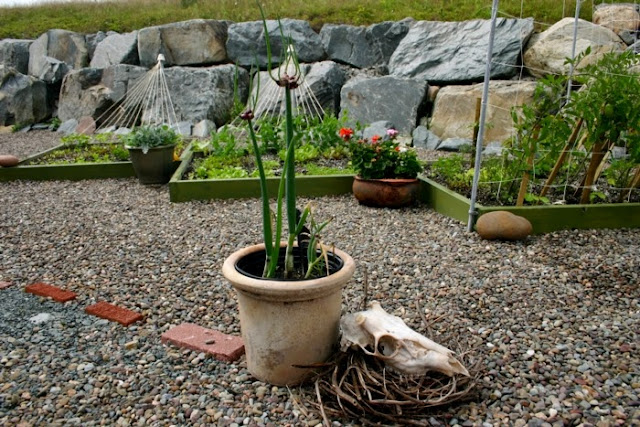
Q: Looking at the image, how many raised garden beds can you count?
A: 3